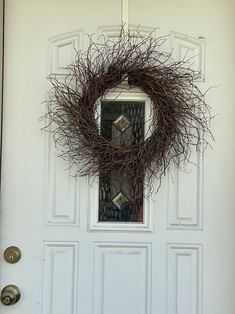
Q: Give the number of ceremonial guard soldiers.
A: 0